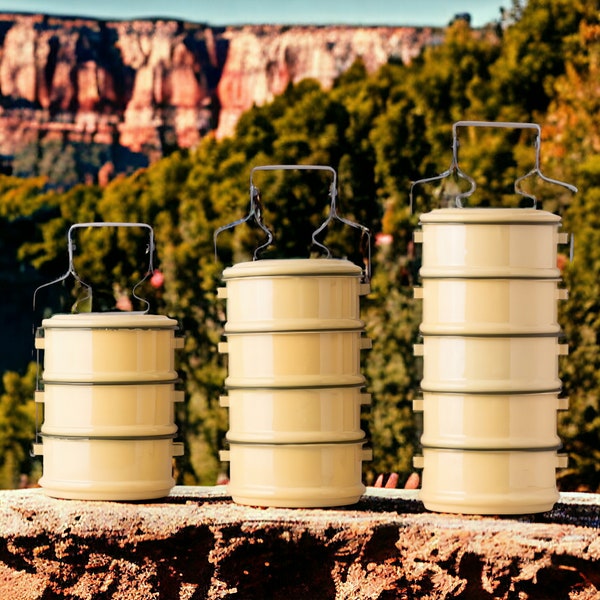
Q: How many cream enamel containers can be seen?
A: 12